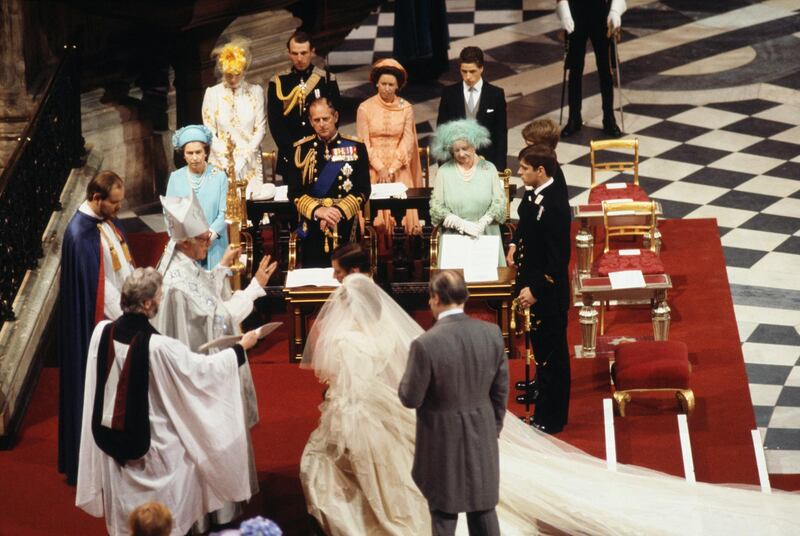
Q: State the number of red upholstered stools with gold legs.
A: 1